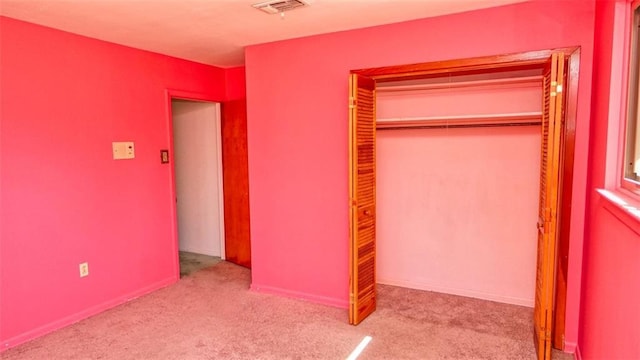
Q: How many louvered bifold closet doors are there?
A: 2